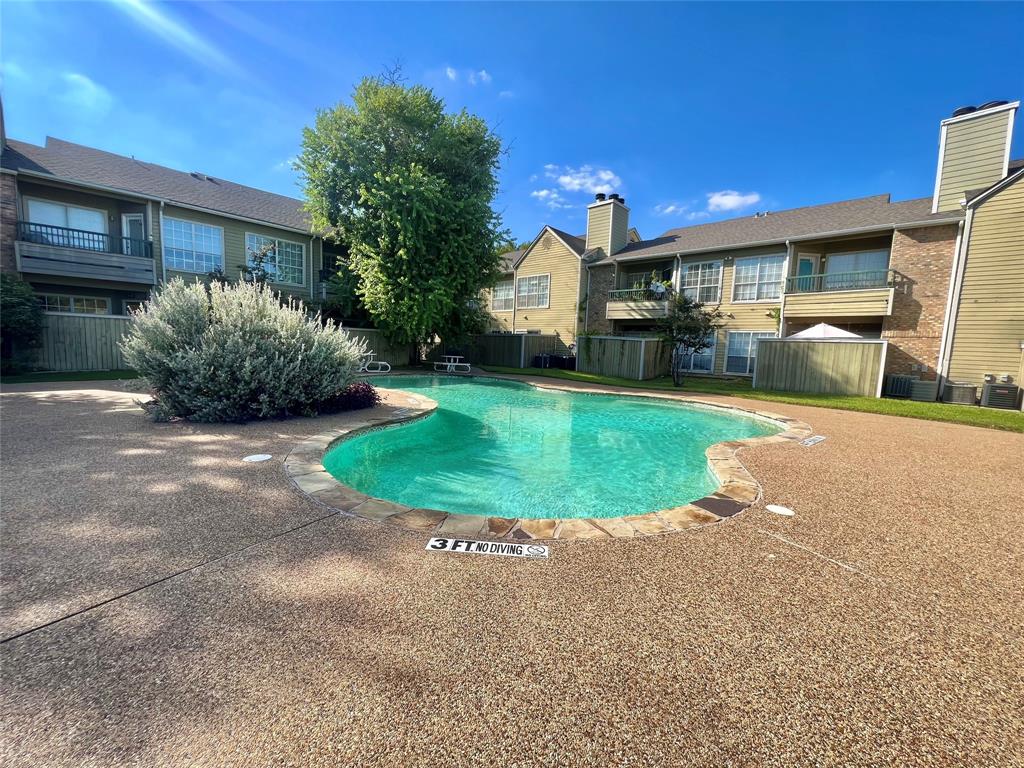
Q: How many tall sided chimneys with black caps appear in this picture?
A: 2